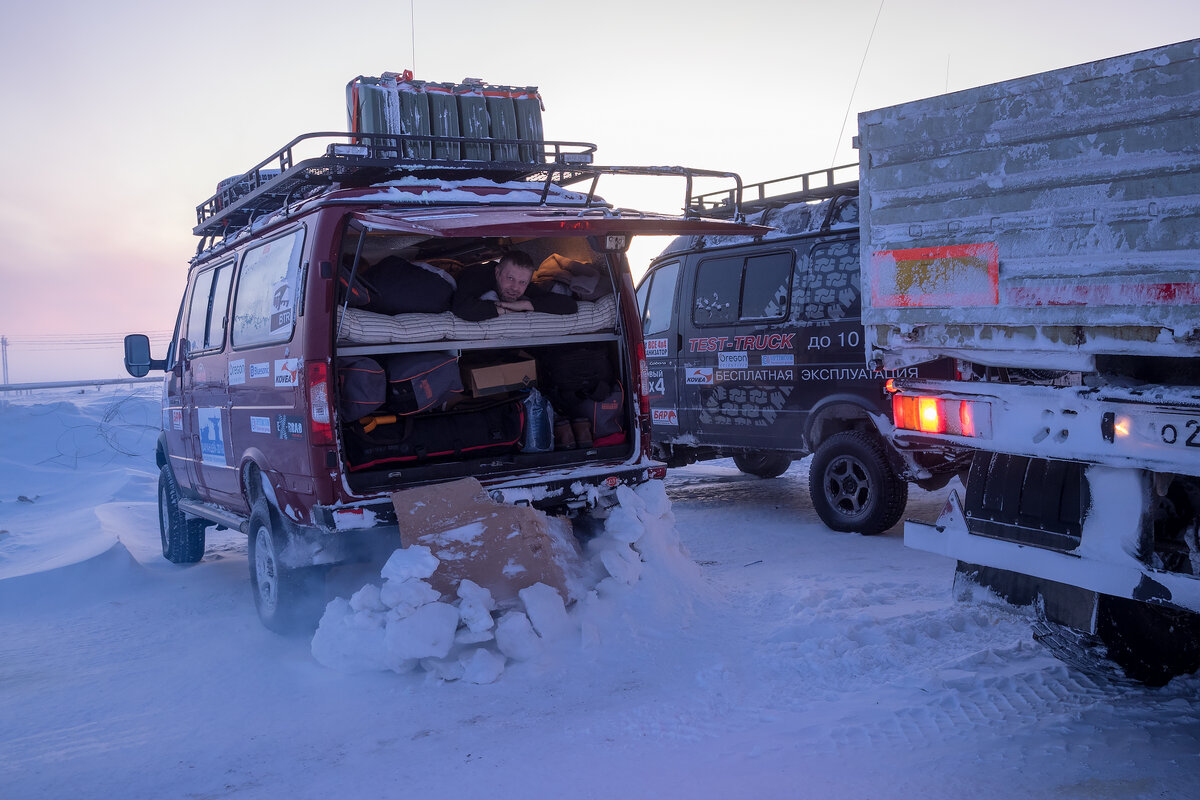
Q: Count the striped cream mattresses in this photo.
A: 1